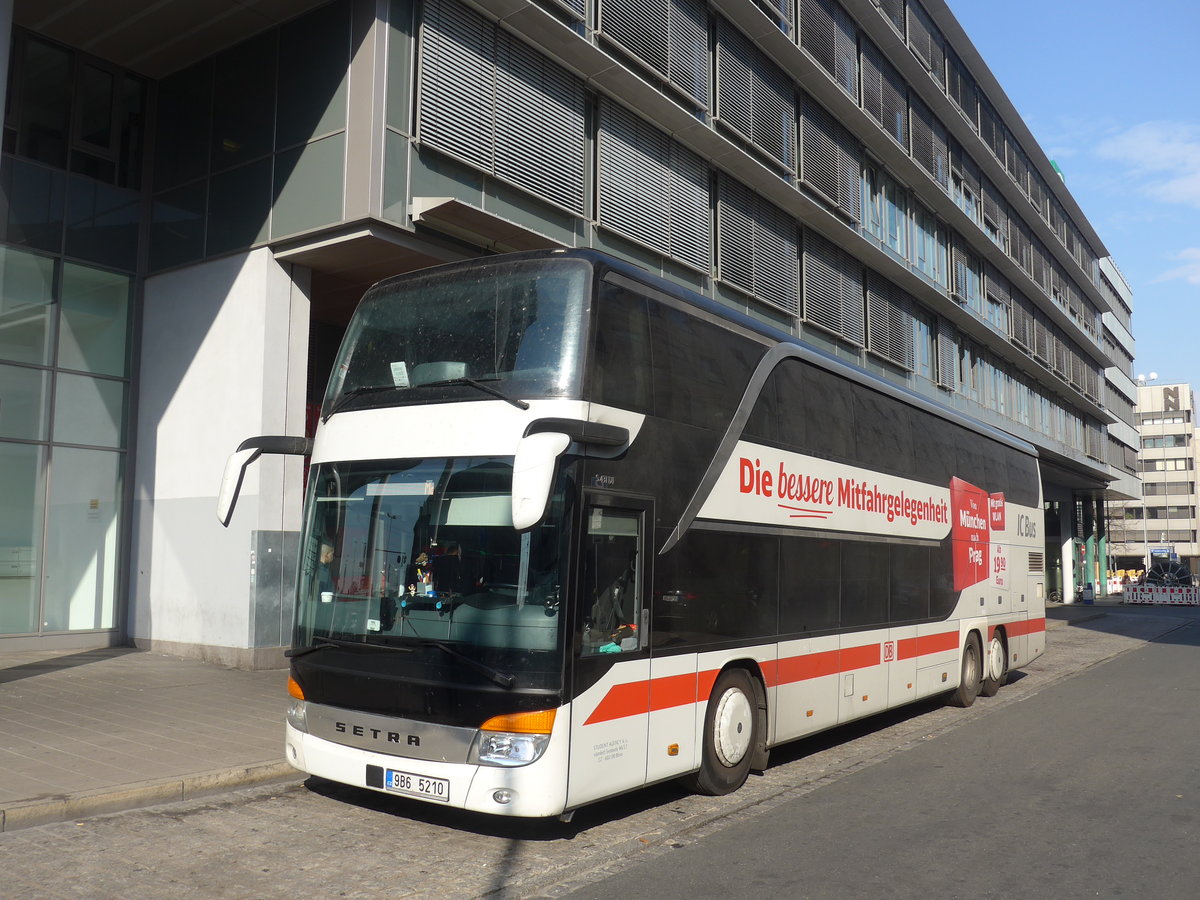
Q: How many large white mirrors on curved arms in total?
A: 2